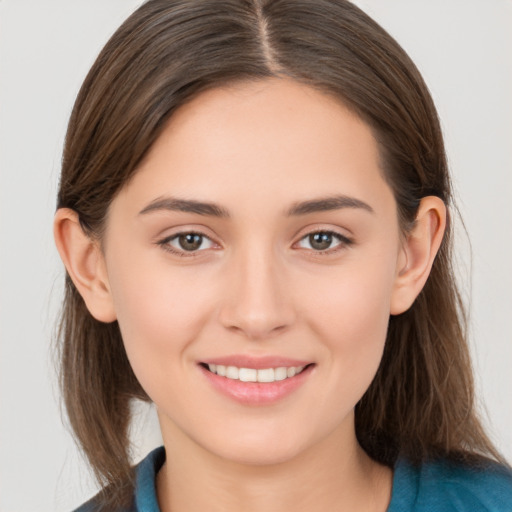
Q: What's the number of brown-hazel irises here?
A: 2